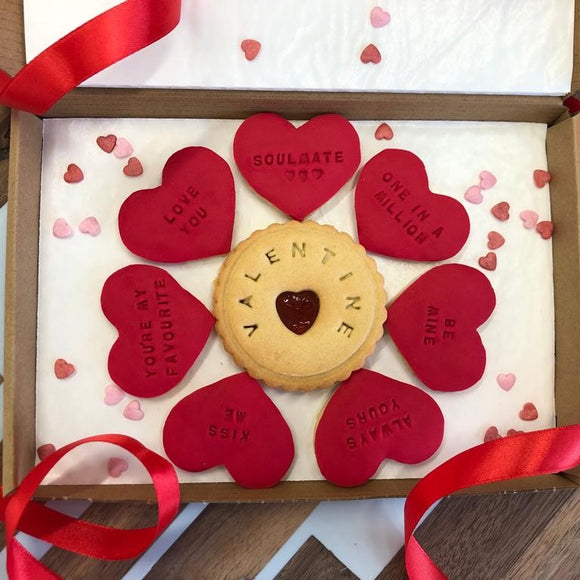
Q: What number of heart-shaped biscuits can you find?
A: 7